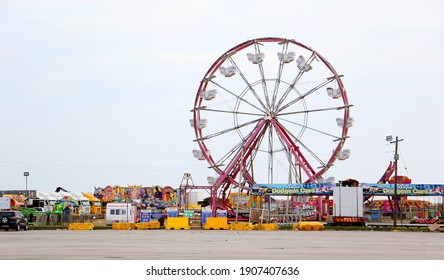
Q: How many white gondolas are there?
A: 12